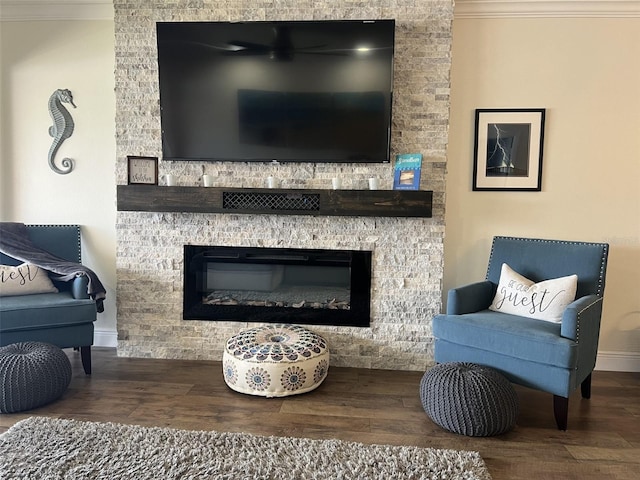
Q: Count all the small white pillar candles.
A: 5